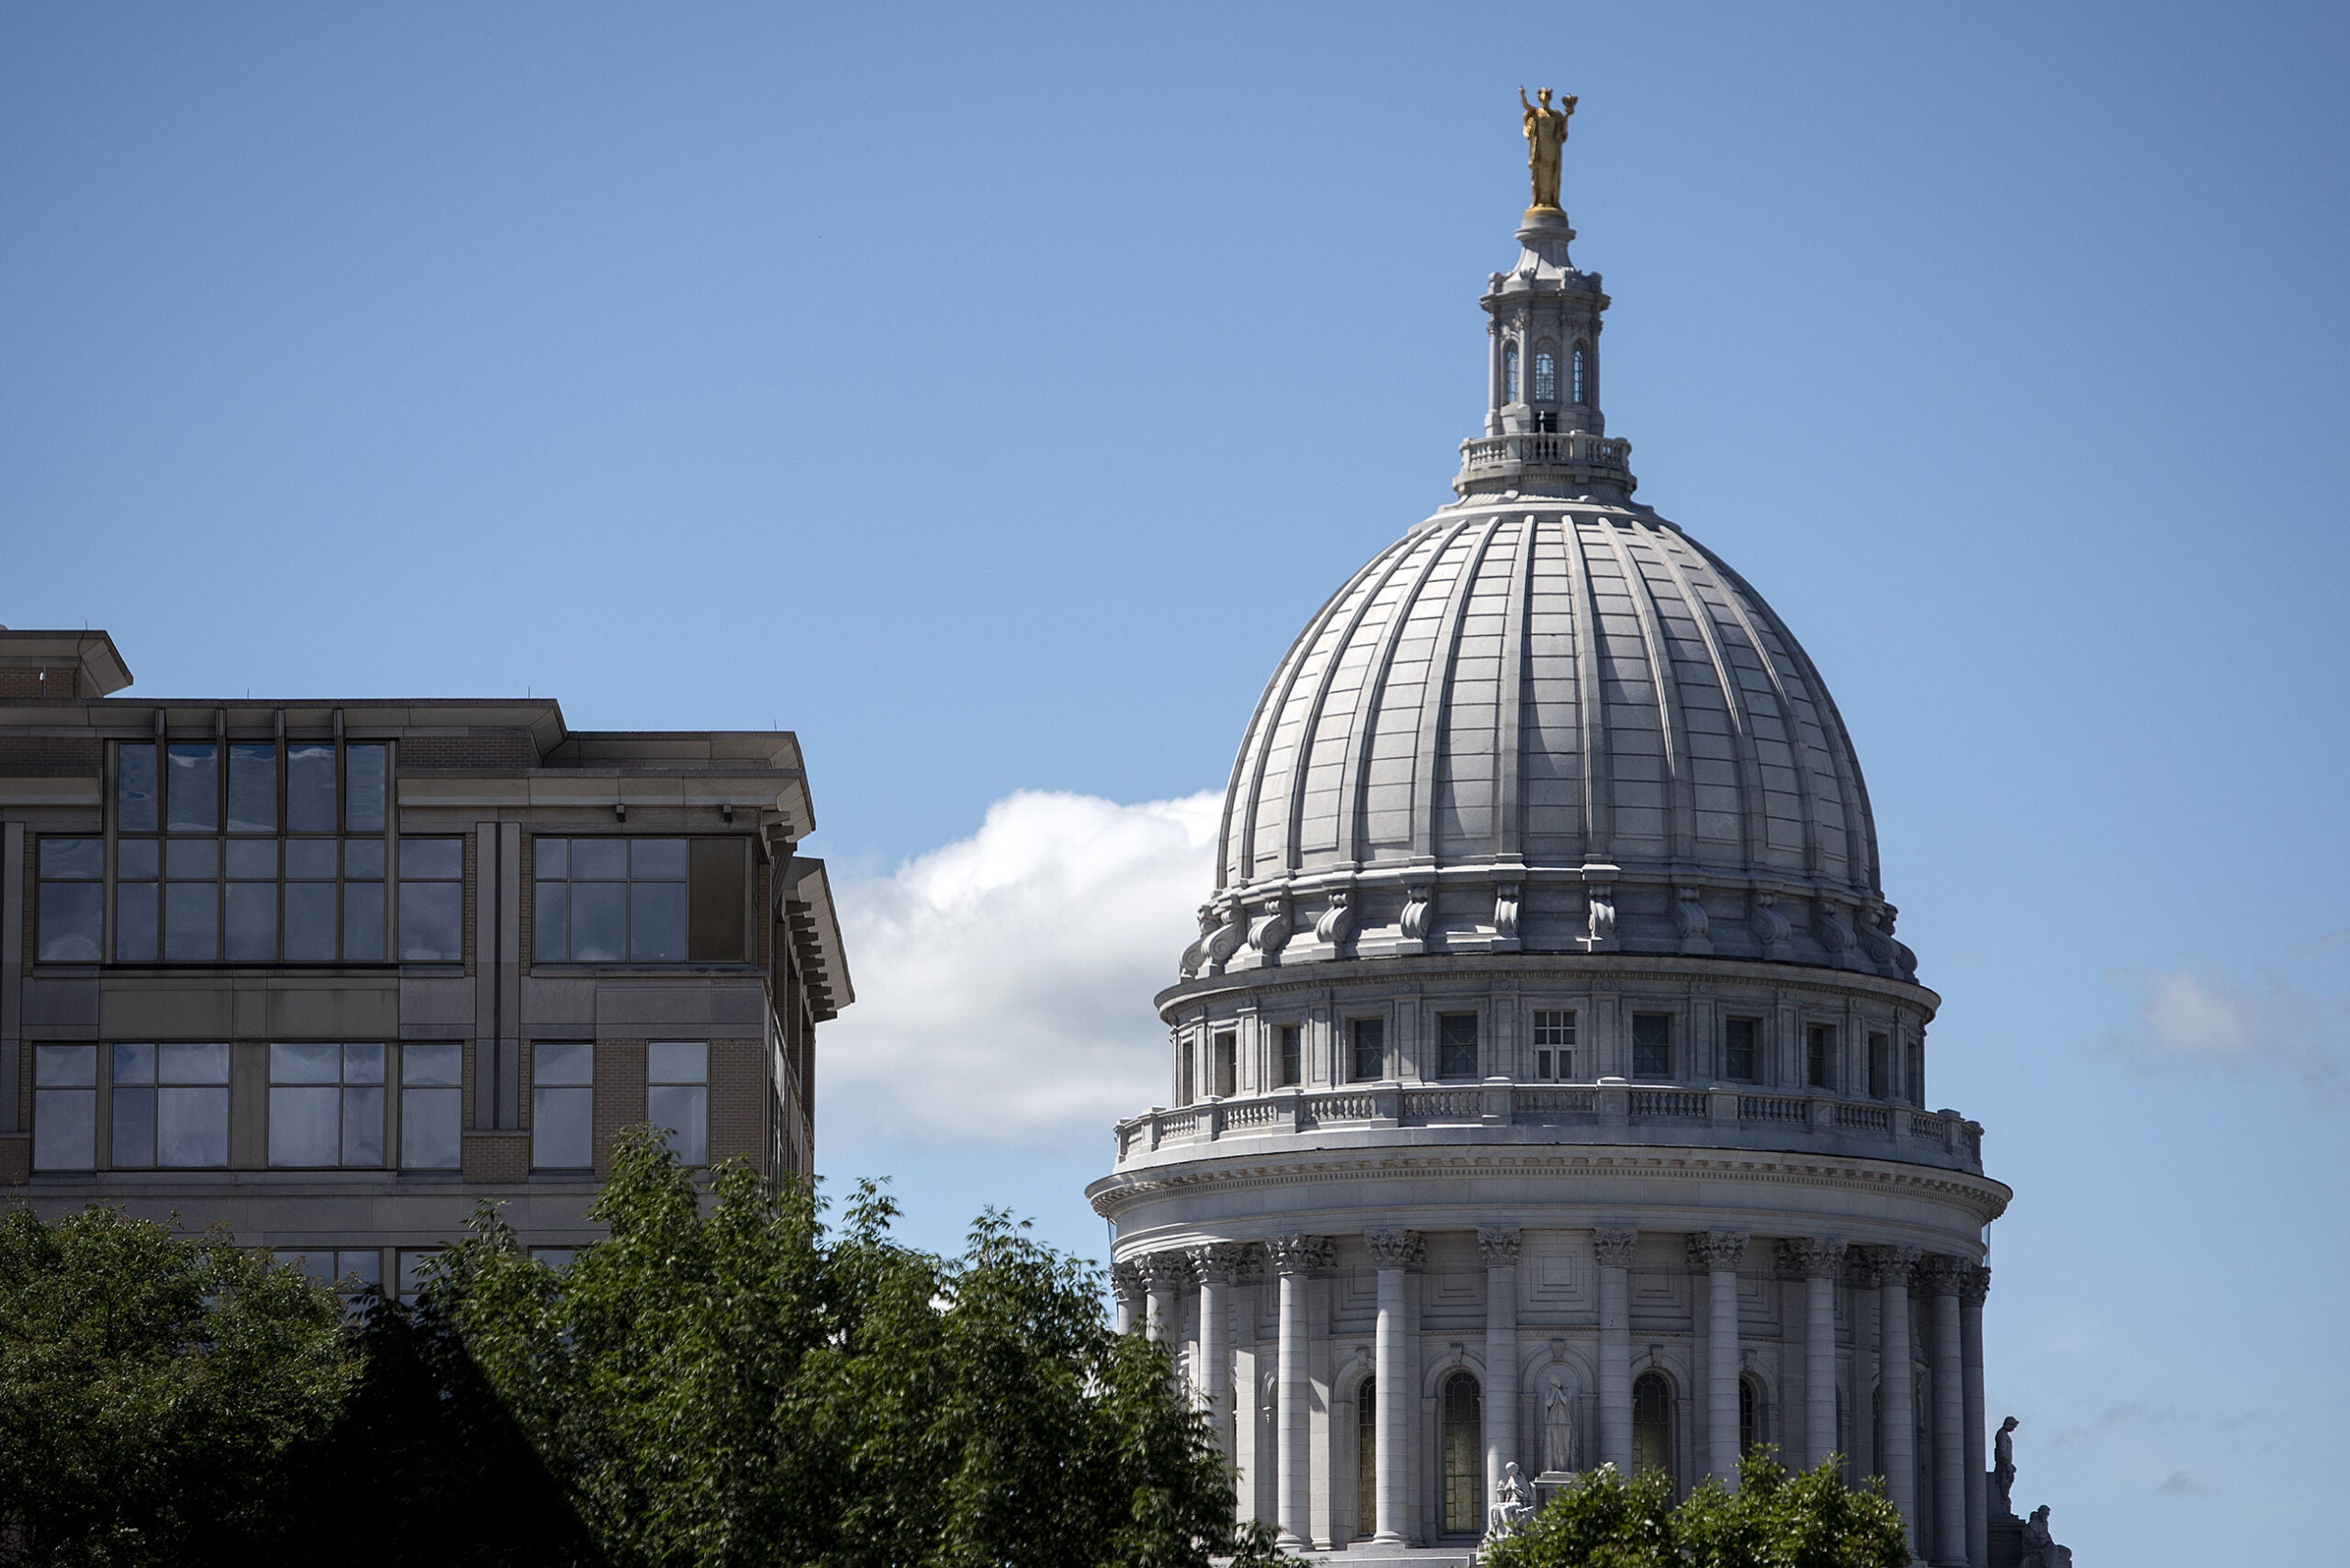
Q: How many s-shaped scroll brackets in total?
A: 12